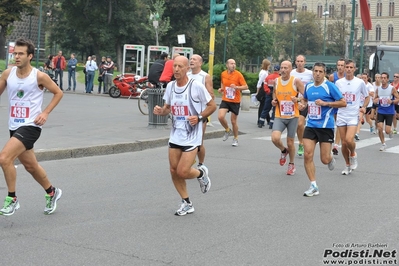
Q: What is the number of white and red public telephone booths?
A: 3